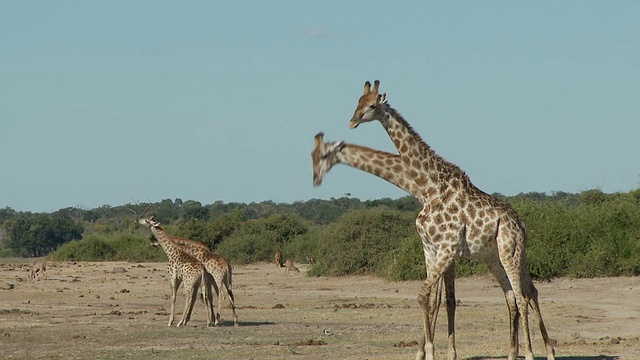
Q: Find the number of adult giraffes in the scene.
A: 2